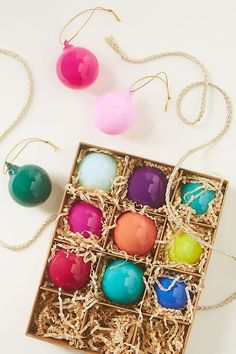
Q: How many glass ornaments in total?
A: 12